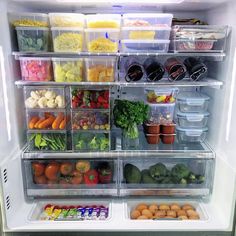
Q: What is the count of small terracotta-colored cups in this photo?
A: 4